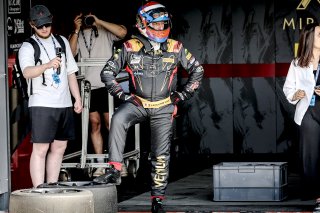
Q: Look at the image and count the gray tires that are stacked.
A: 2